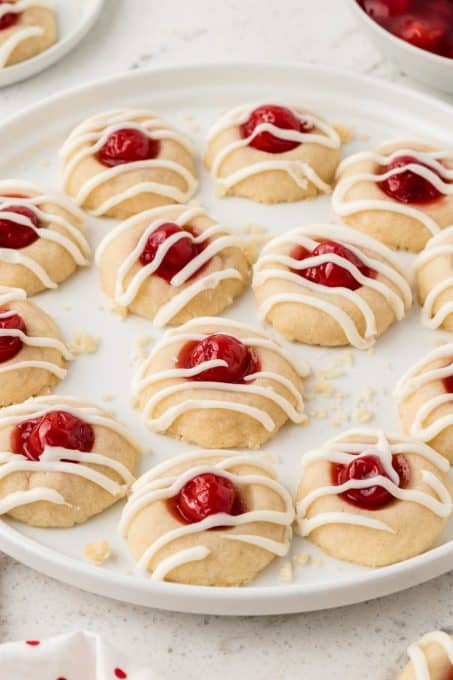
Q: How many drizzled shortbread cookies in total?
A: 15